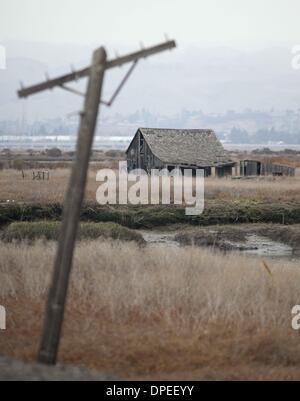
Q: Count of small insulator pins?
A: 6